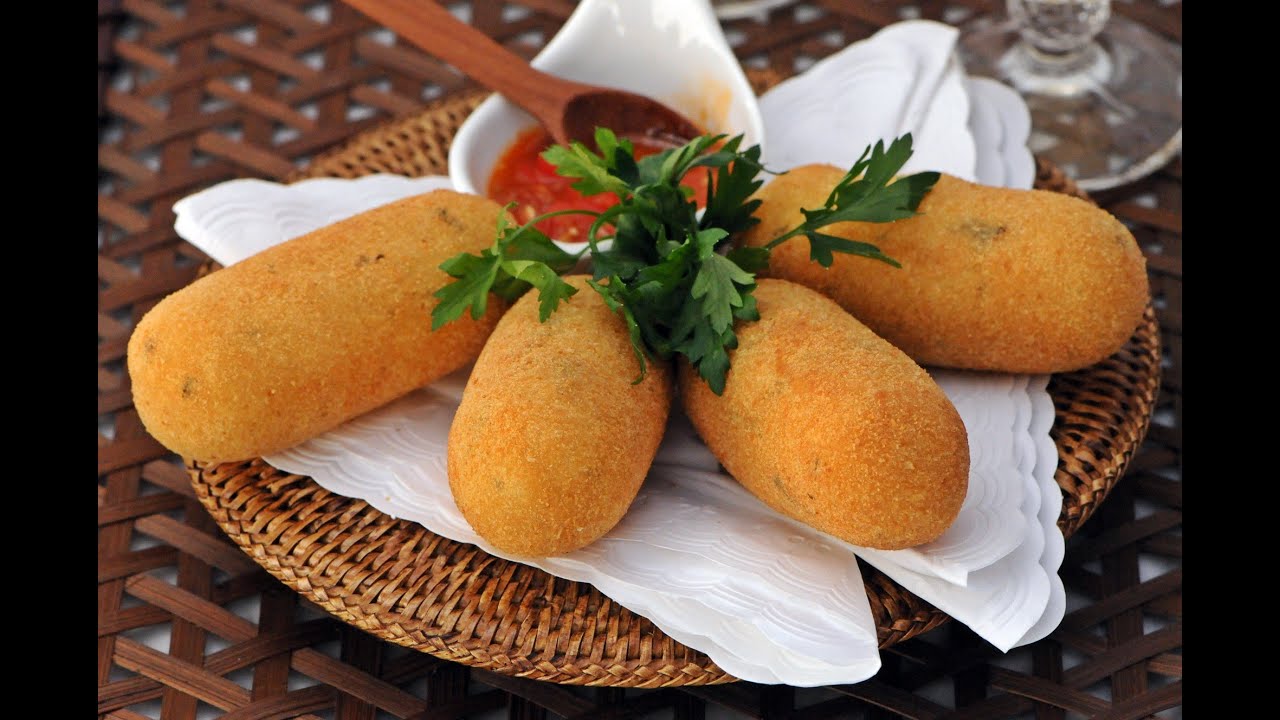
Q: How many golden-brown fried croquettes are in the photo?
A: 4